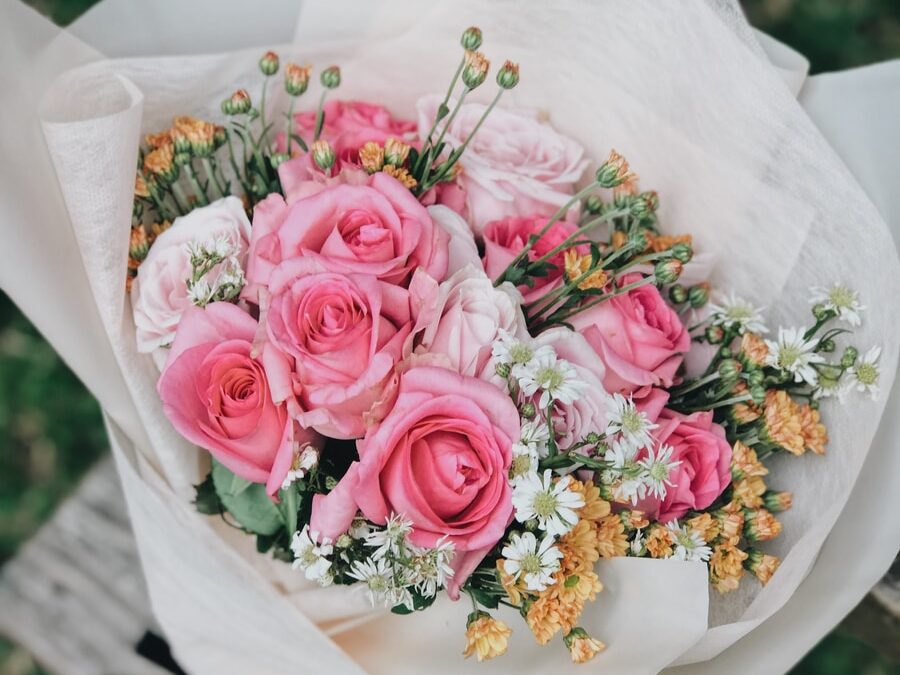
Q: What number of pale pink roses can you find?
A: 4